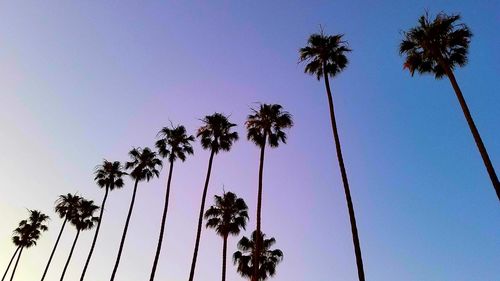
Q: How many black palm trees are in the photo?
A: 13